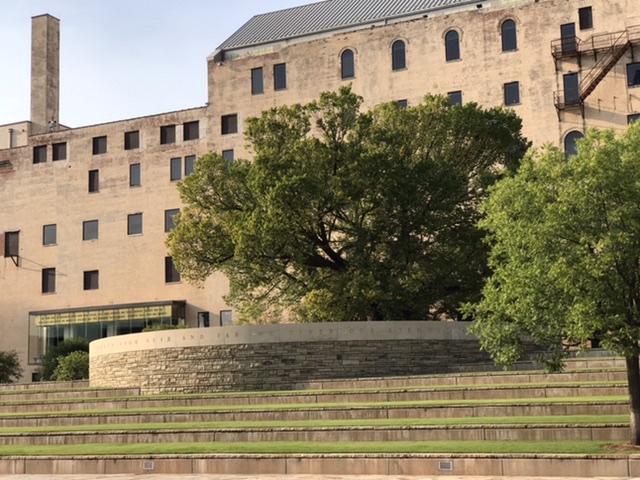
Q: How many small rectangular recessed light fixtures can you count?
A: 2